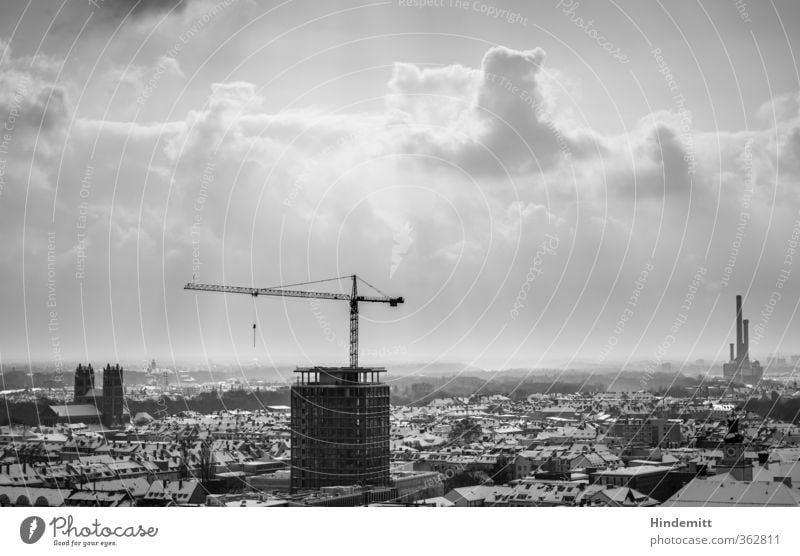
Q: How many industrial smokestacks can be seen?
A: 3